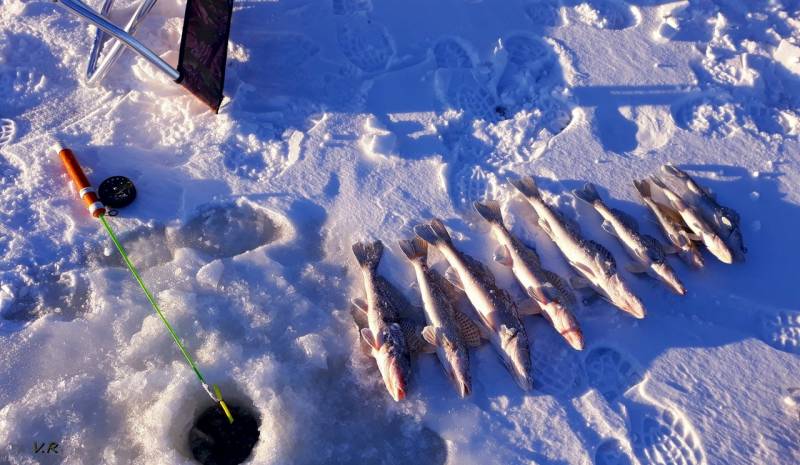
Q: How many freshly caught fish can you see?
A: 9